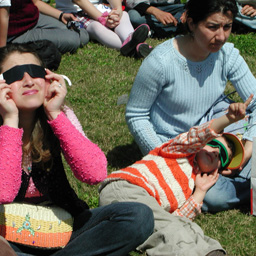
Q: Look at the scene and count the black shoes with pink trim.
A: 2